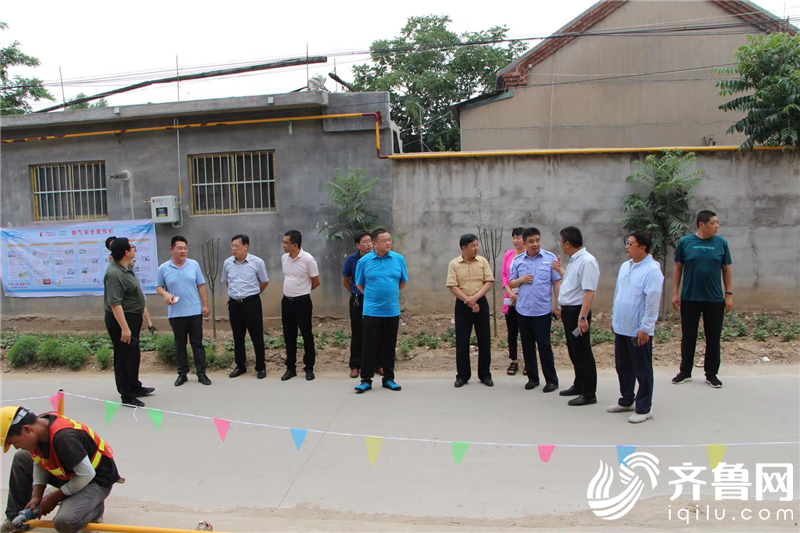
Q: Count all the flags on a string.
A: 10